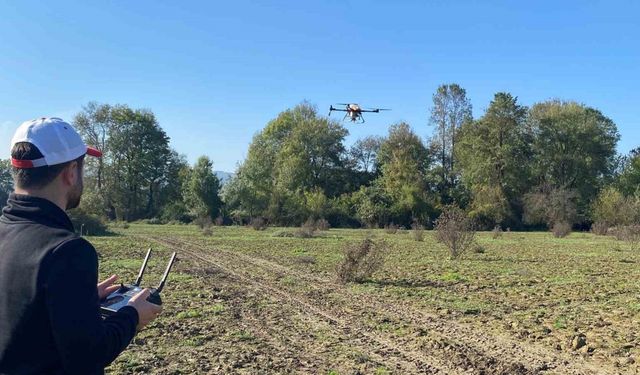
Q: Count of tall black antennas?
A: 2